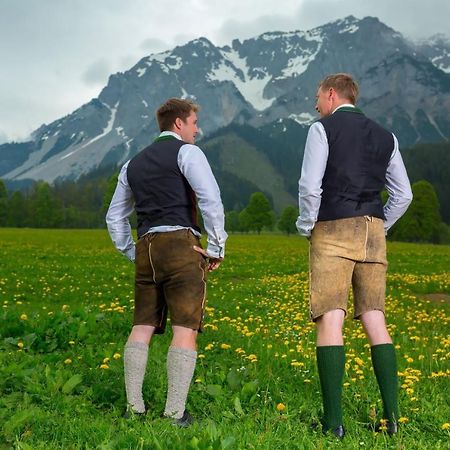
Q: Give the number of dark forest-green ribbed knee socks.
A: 2